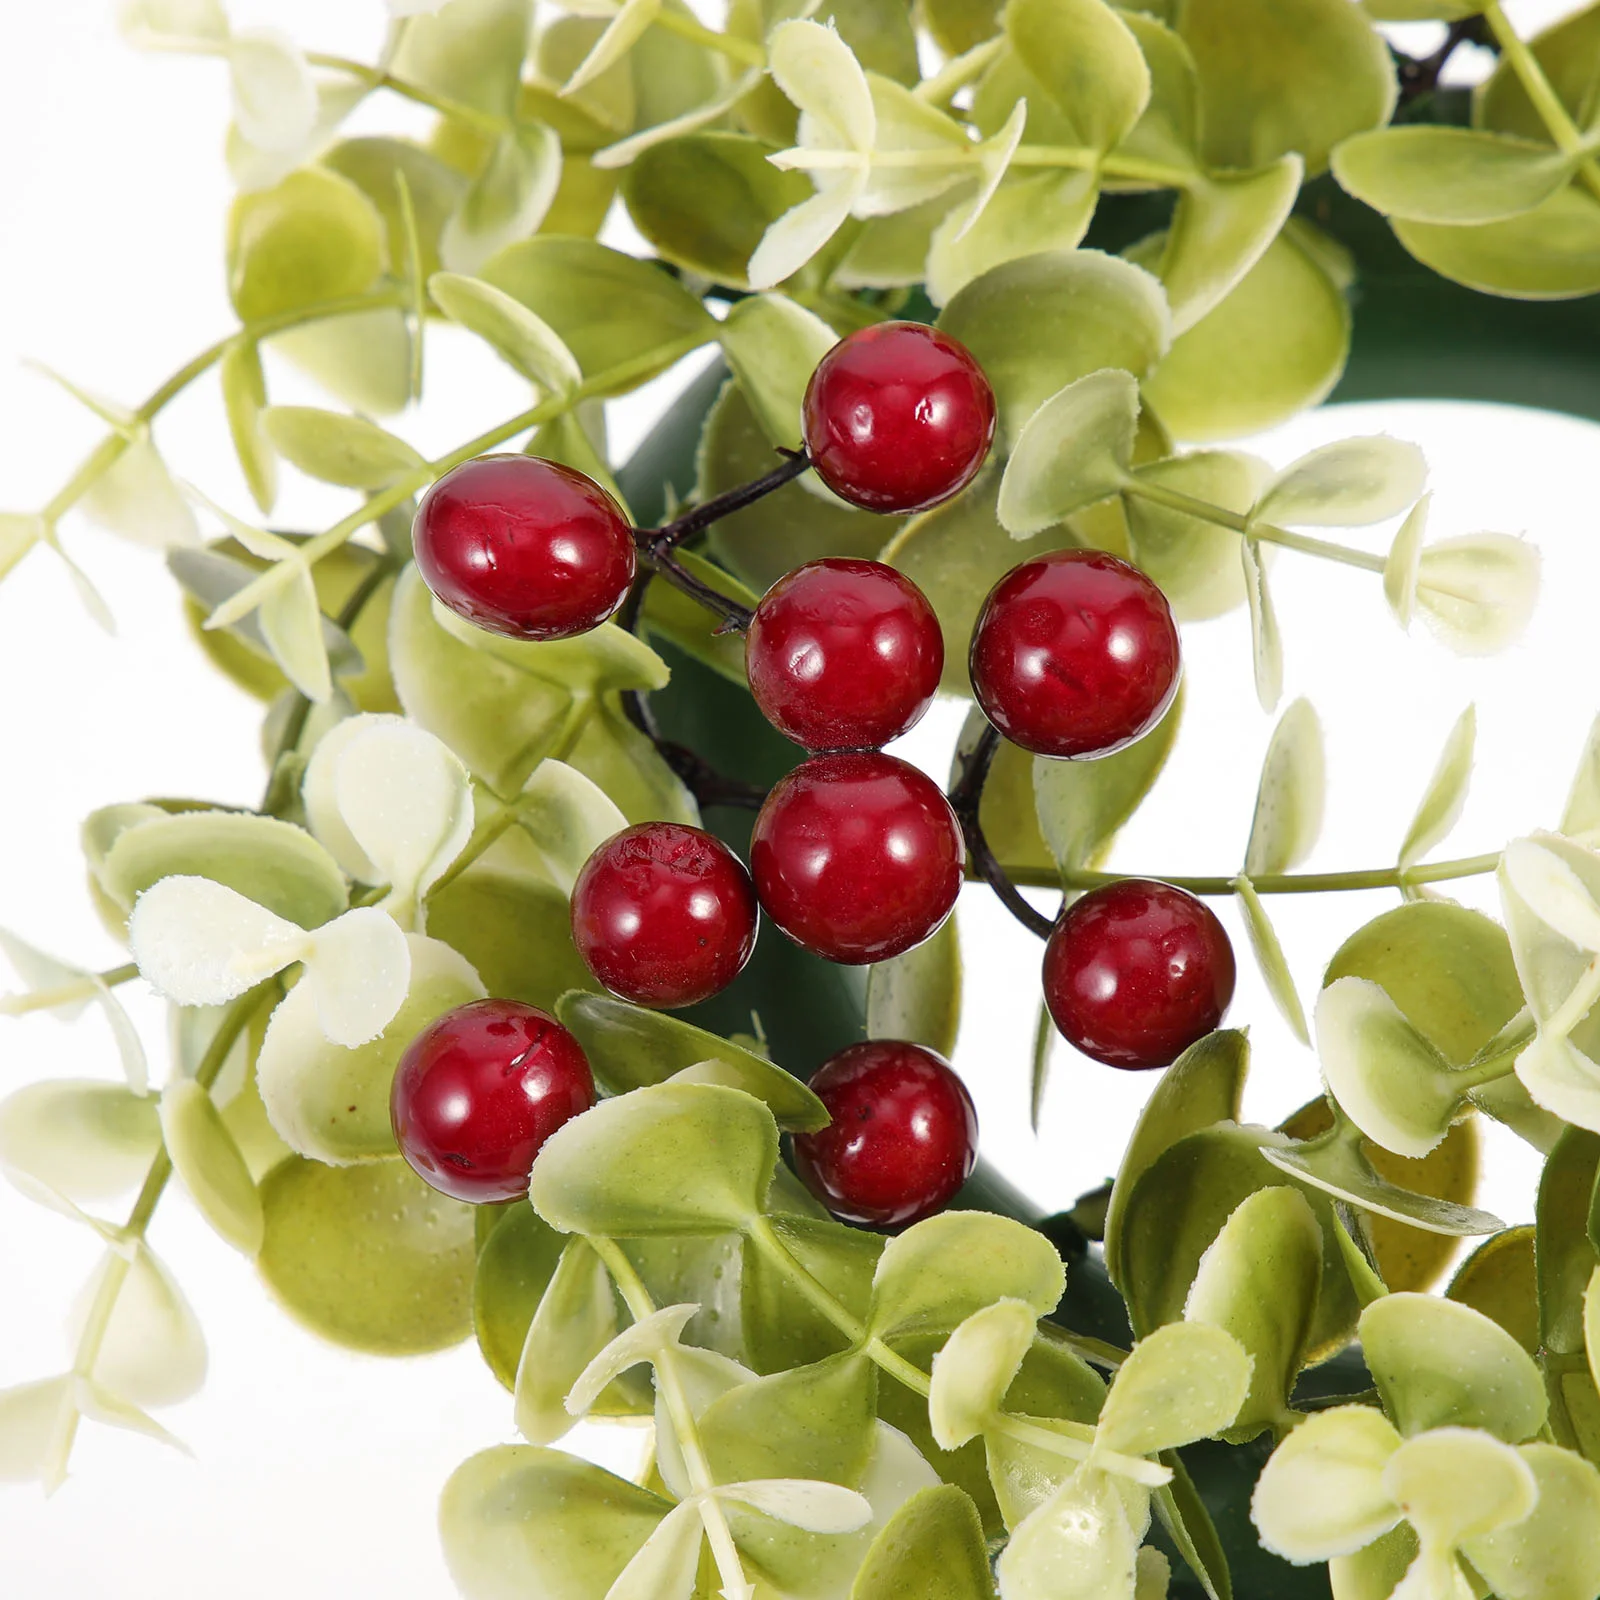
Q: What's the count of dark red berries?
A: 9